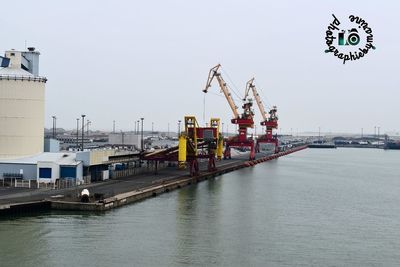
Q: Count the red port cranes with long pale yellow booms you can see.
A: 2